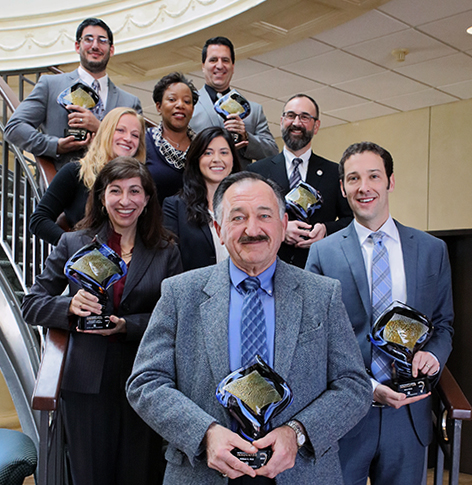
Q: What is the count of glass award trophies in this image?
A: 6